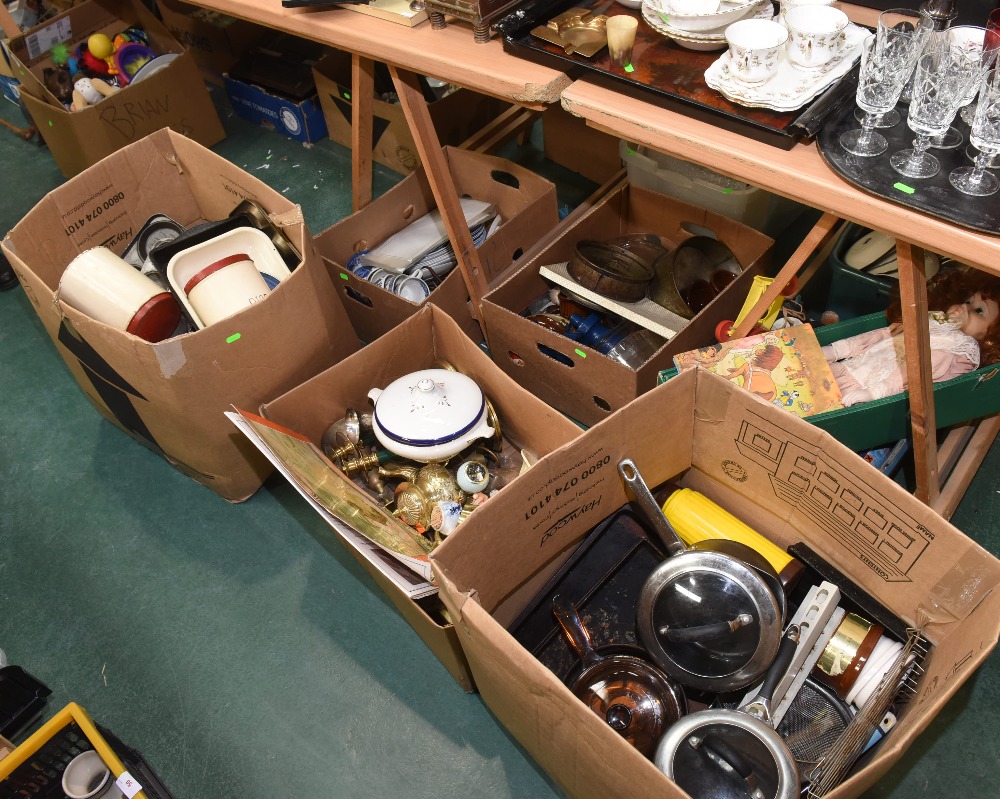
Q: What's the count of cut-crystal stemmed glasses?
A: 6